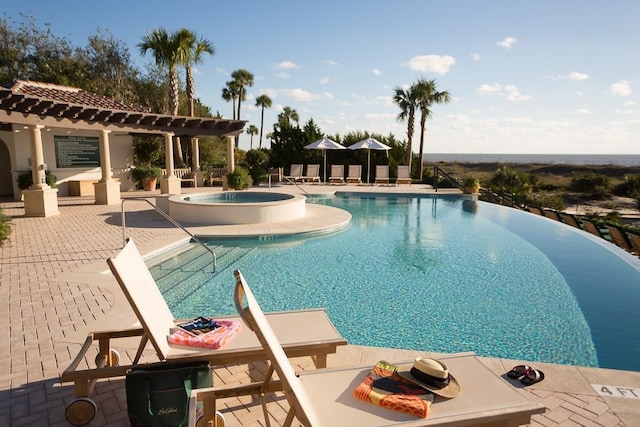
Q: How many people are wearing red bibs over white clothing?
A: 0